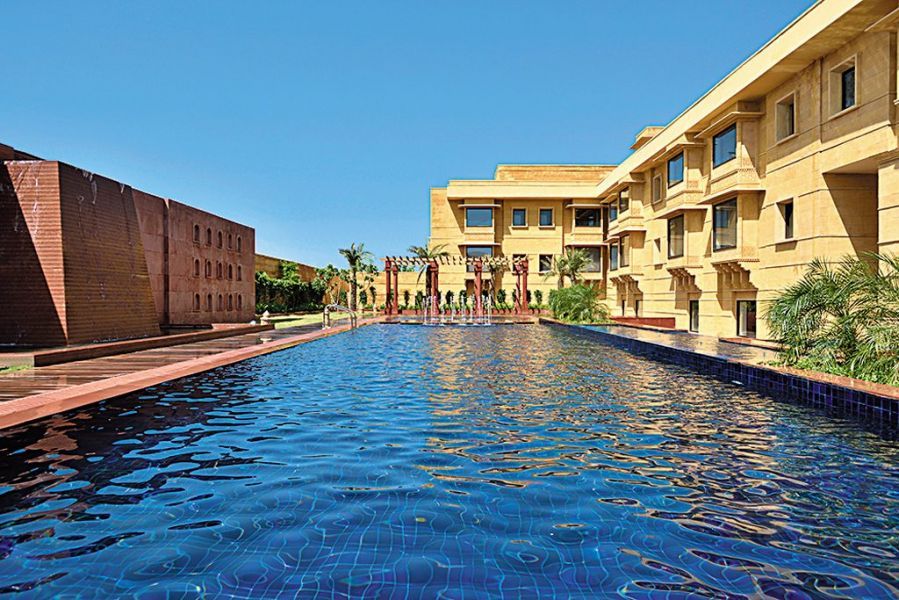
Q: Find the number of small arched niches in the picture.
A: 15